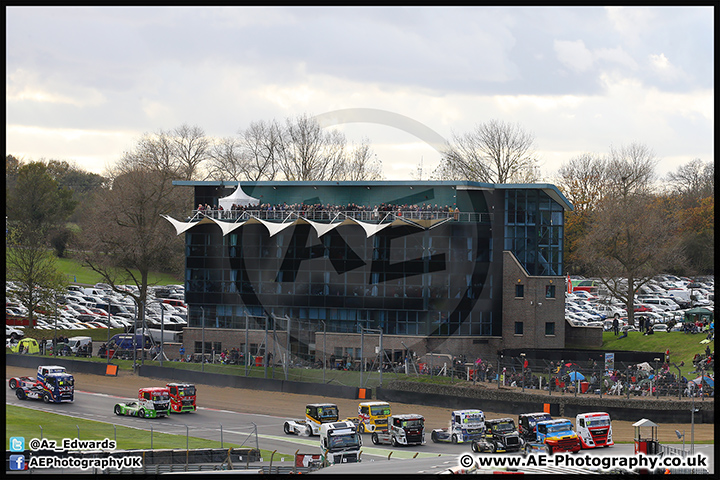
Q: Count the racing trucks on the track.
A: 13